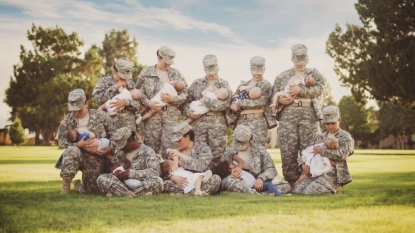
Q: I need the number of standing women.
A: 5